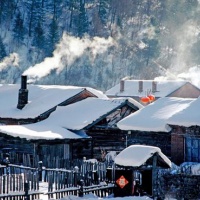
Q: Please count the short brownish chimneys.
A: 3